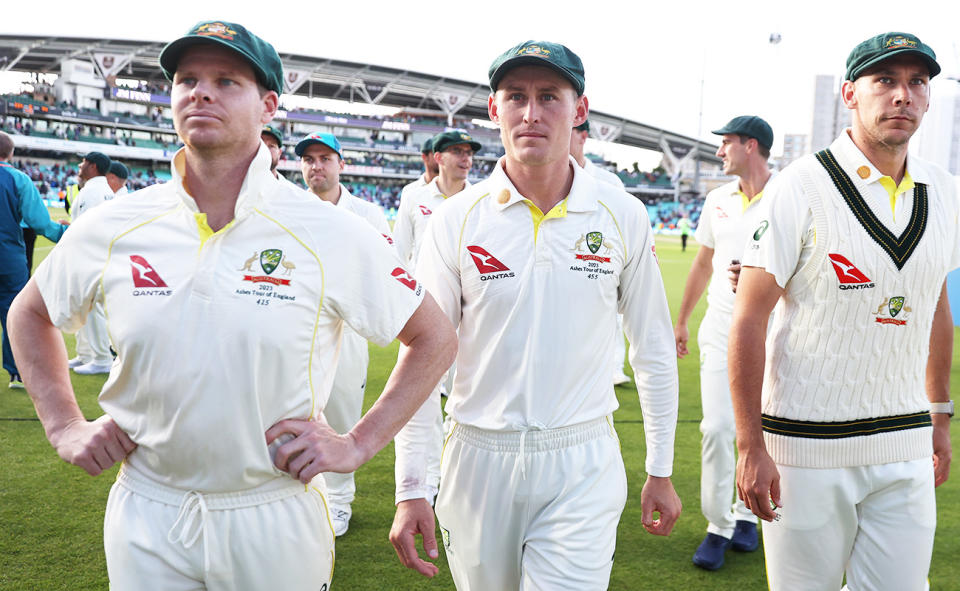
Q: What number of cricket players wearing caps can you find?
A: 11